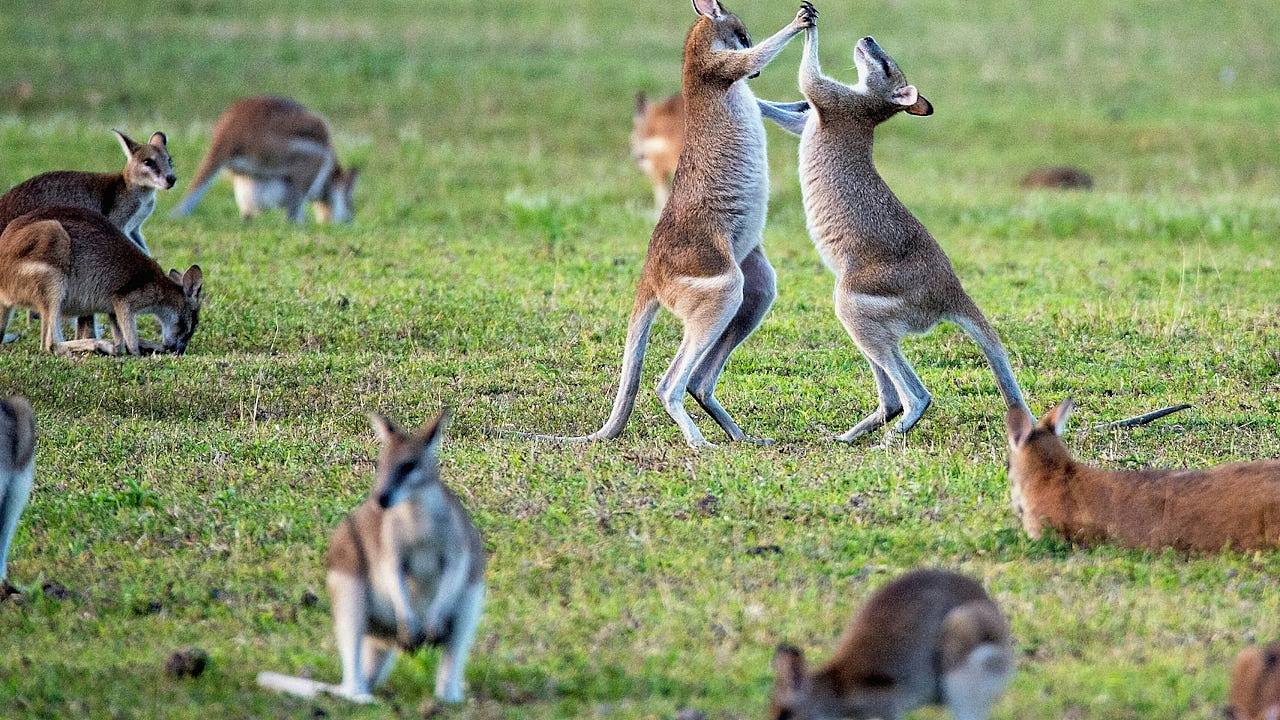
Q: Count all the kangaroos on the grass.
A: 11